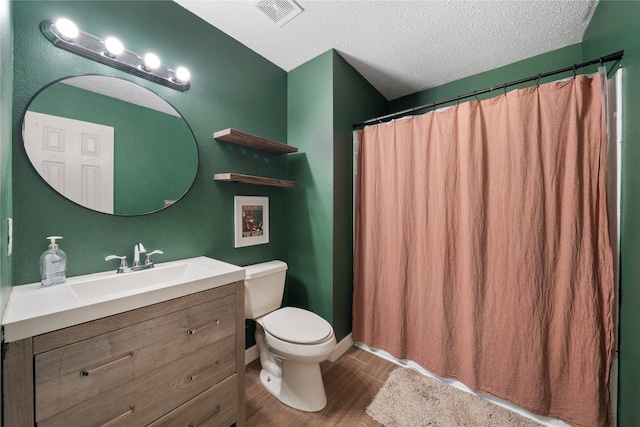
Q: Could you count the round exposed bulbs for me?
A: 4